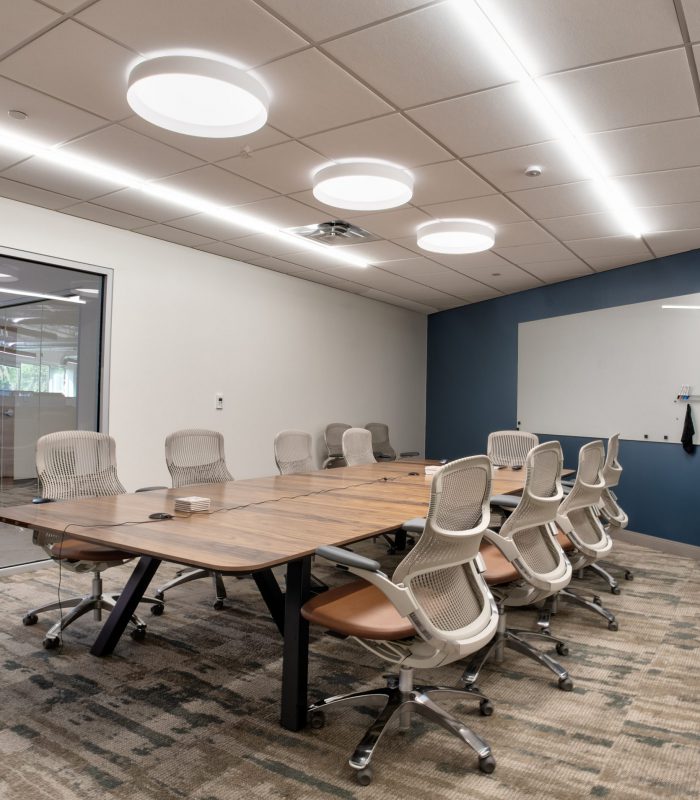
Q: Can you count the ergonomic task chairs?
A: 11